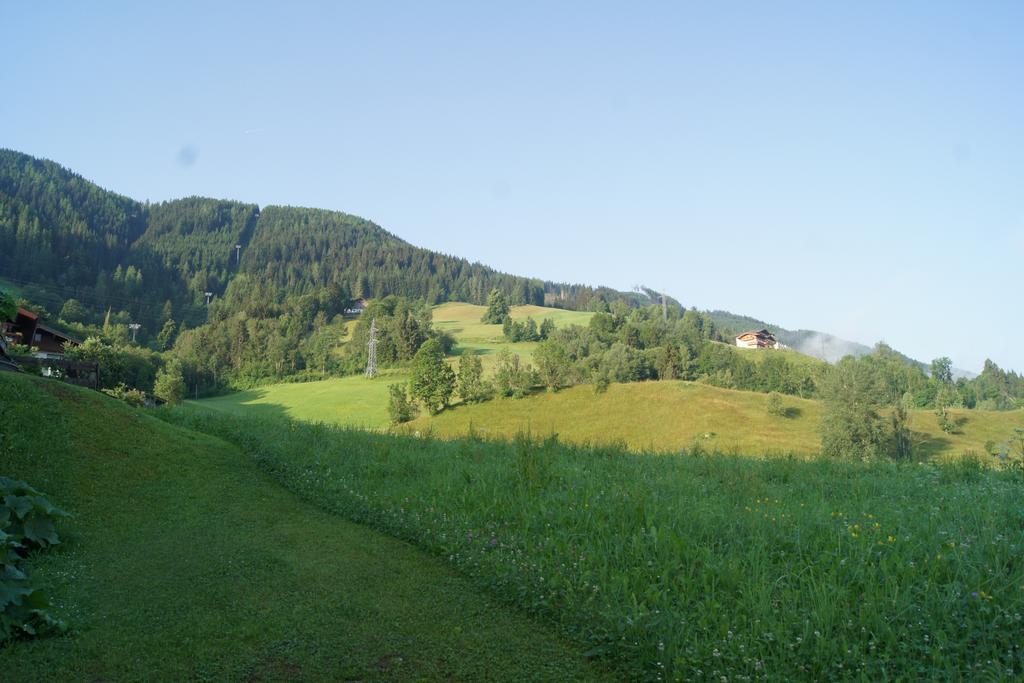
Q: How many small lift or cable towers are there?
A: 3